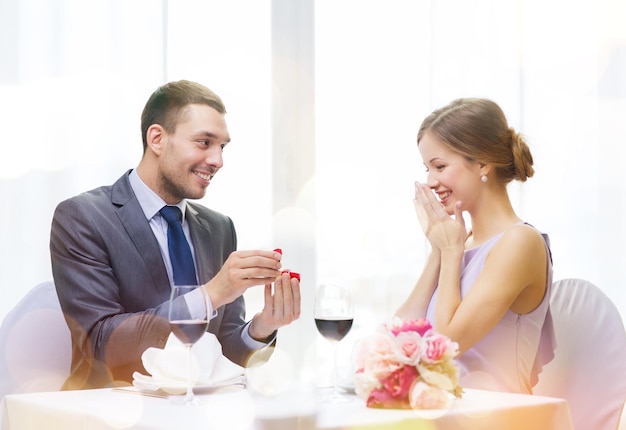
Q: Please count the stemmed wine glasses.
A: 2